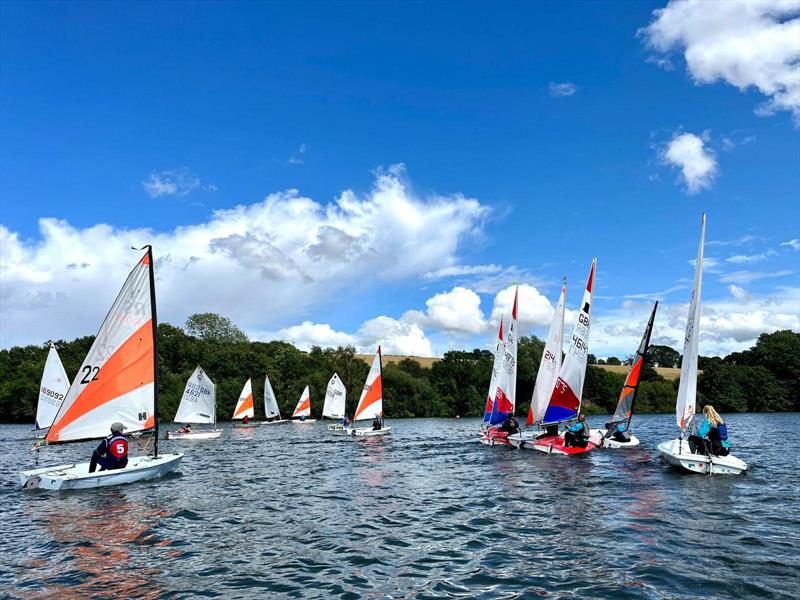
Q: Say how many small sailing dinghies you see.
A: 14